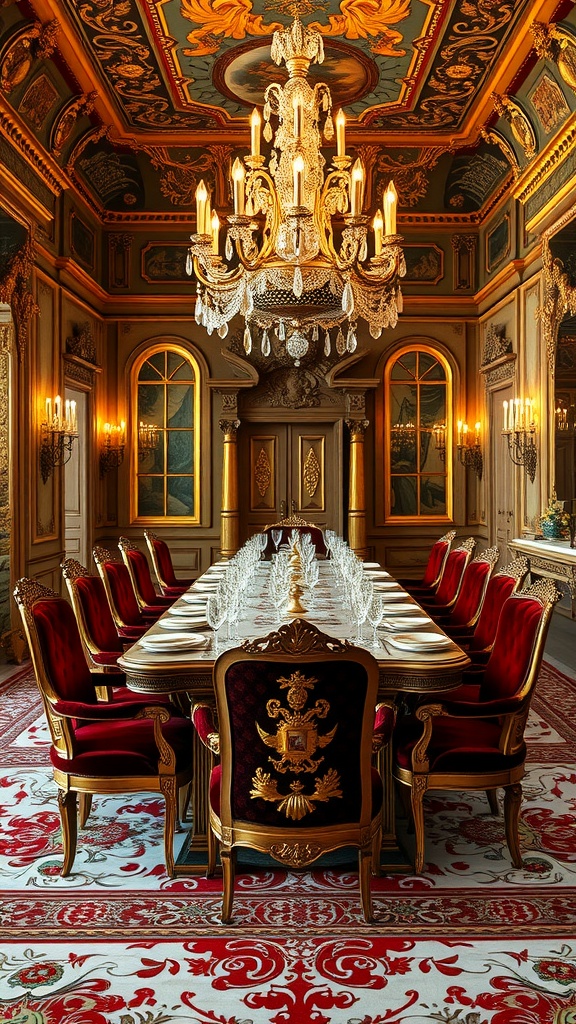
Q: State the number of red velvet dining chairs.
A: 12